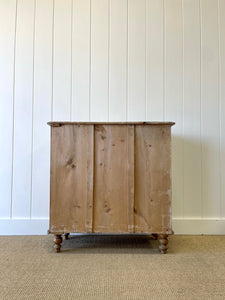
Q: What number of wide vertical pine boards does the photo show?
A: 3